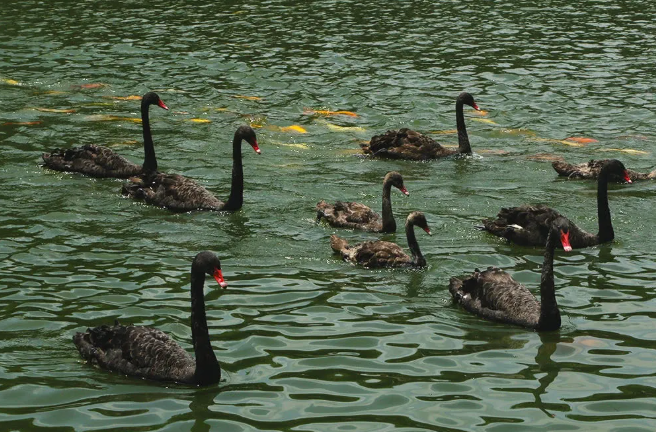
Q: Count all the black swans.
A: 9